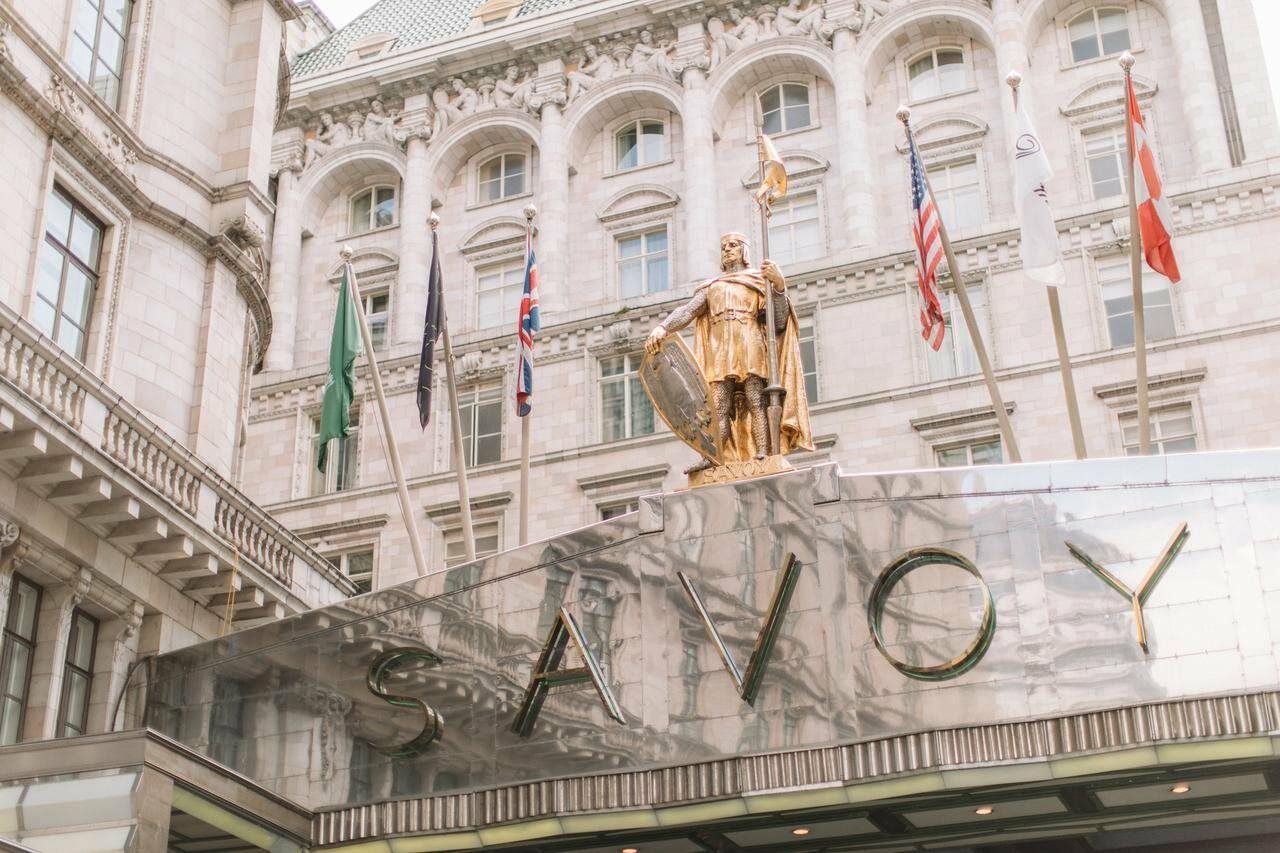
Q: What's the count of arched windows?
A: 6